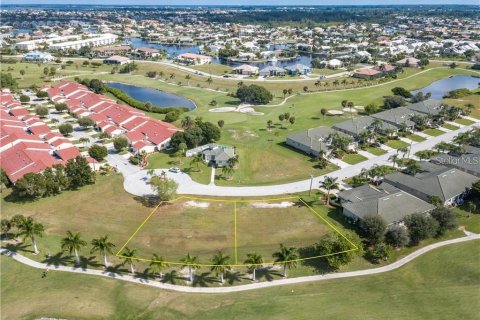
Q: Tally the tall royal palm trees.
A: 9